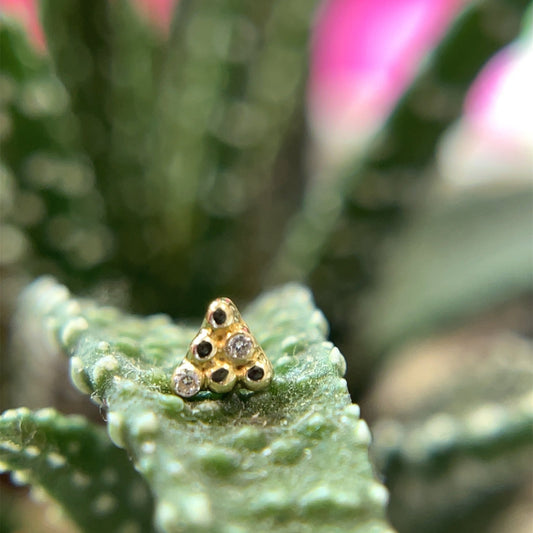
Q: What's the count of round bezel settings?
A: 6